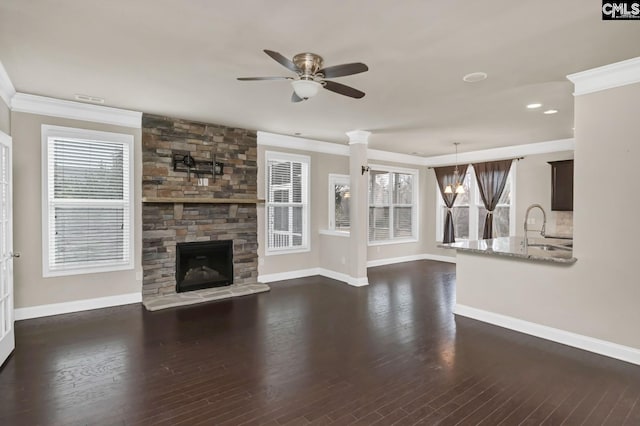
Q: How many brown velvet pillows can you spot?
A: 0